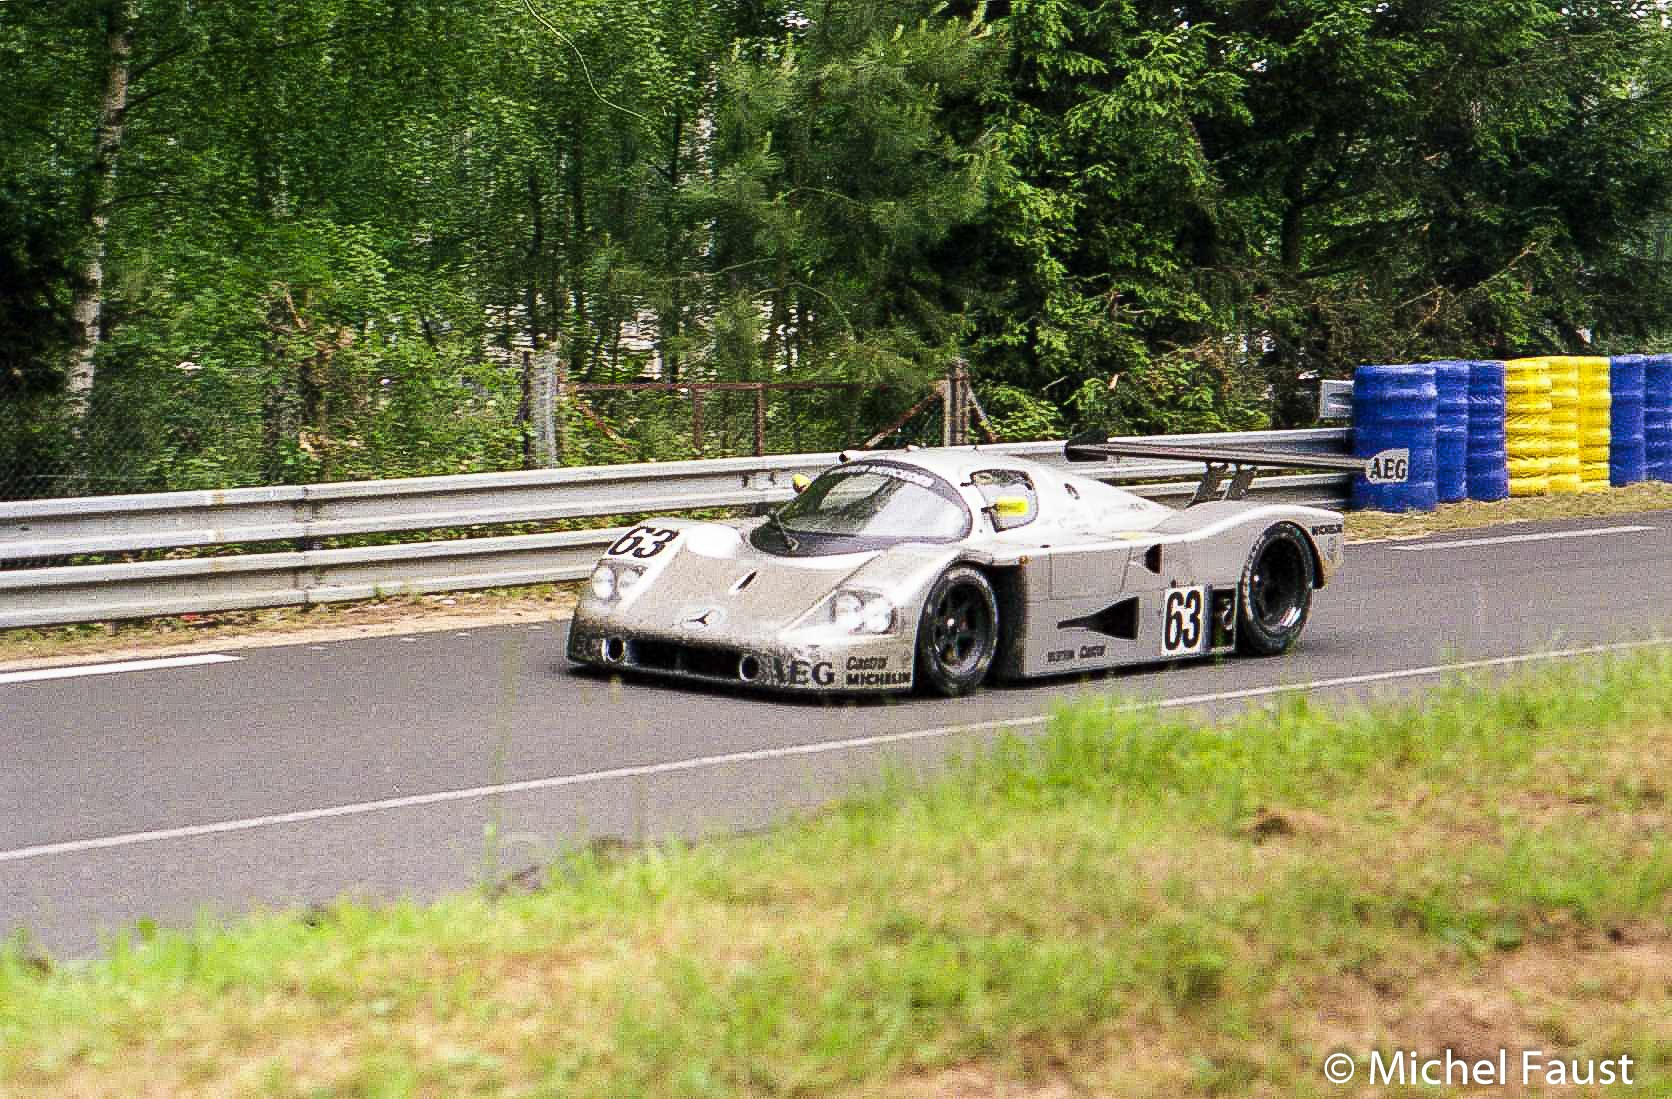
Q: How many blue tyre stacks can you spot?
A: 5